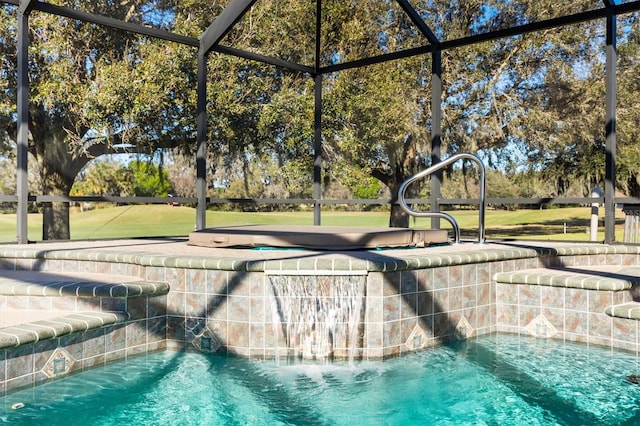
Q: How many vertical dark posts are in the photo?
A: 5